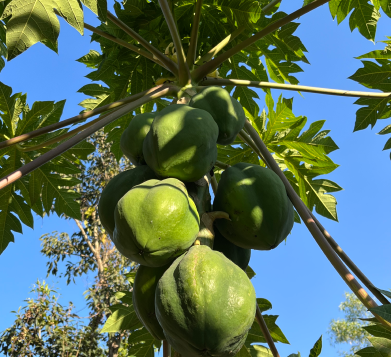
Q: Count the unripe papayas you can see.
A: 9